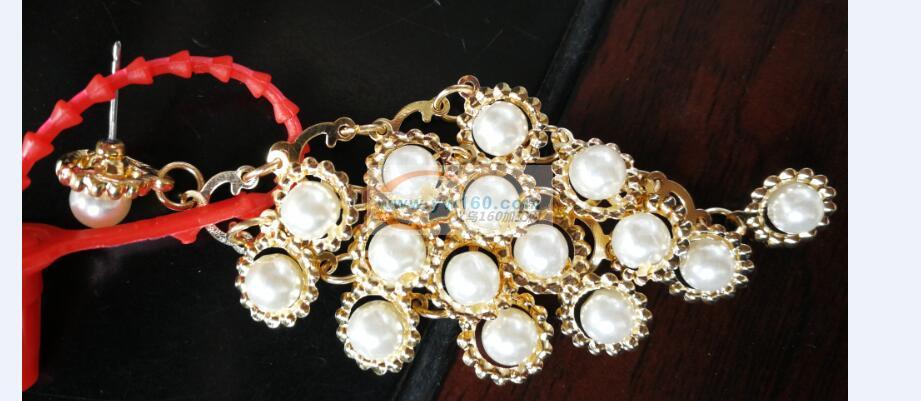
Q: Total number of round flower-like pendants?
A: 15